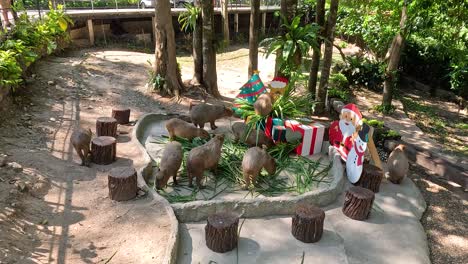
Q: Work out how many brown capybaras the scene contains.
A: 9